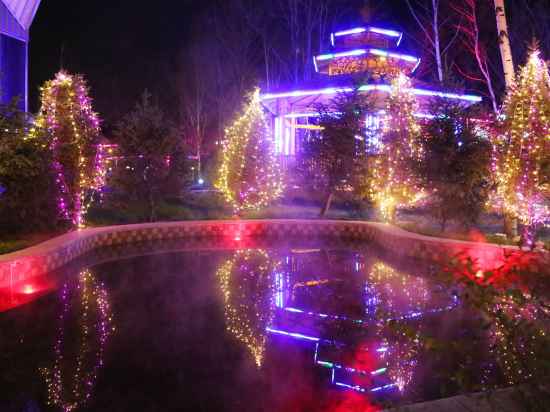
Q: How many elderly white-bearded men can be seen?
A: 0